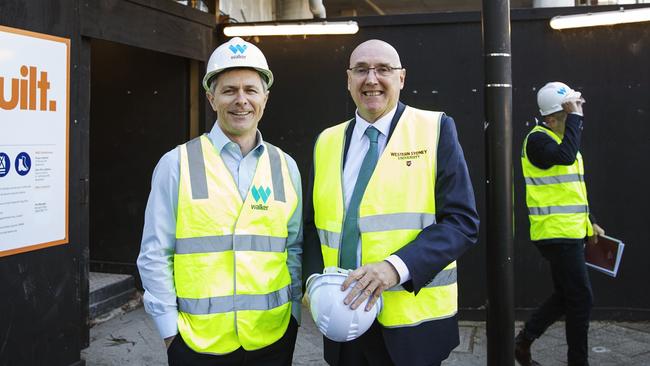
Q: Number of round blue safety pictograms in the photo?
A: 2